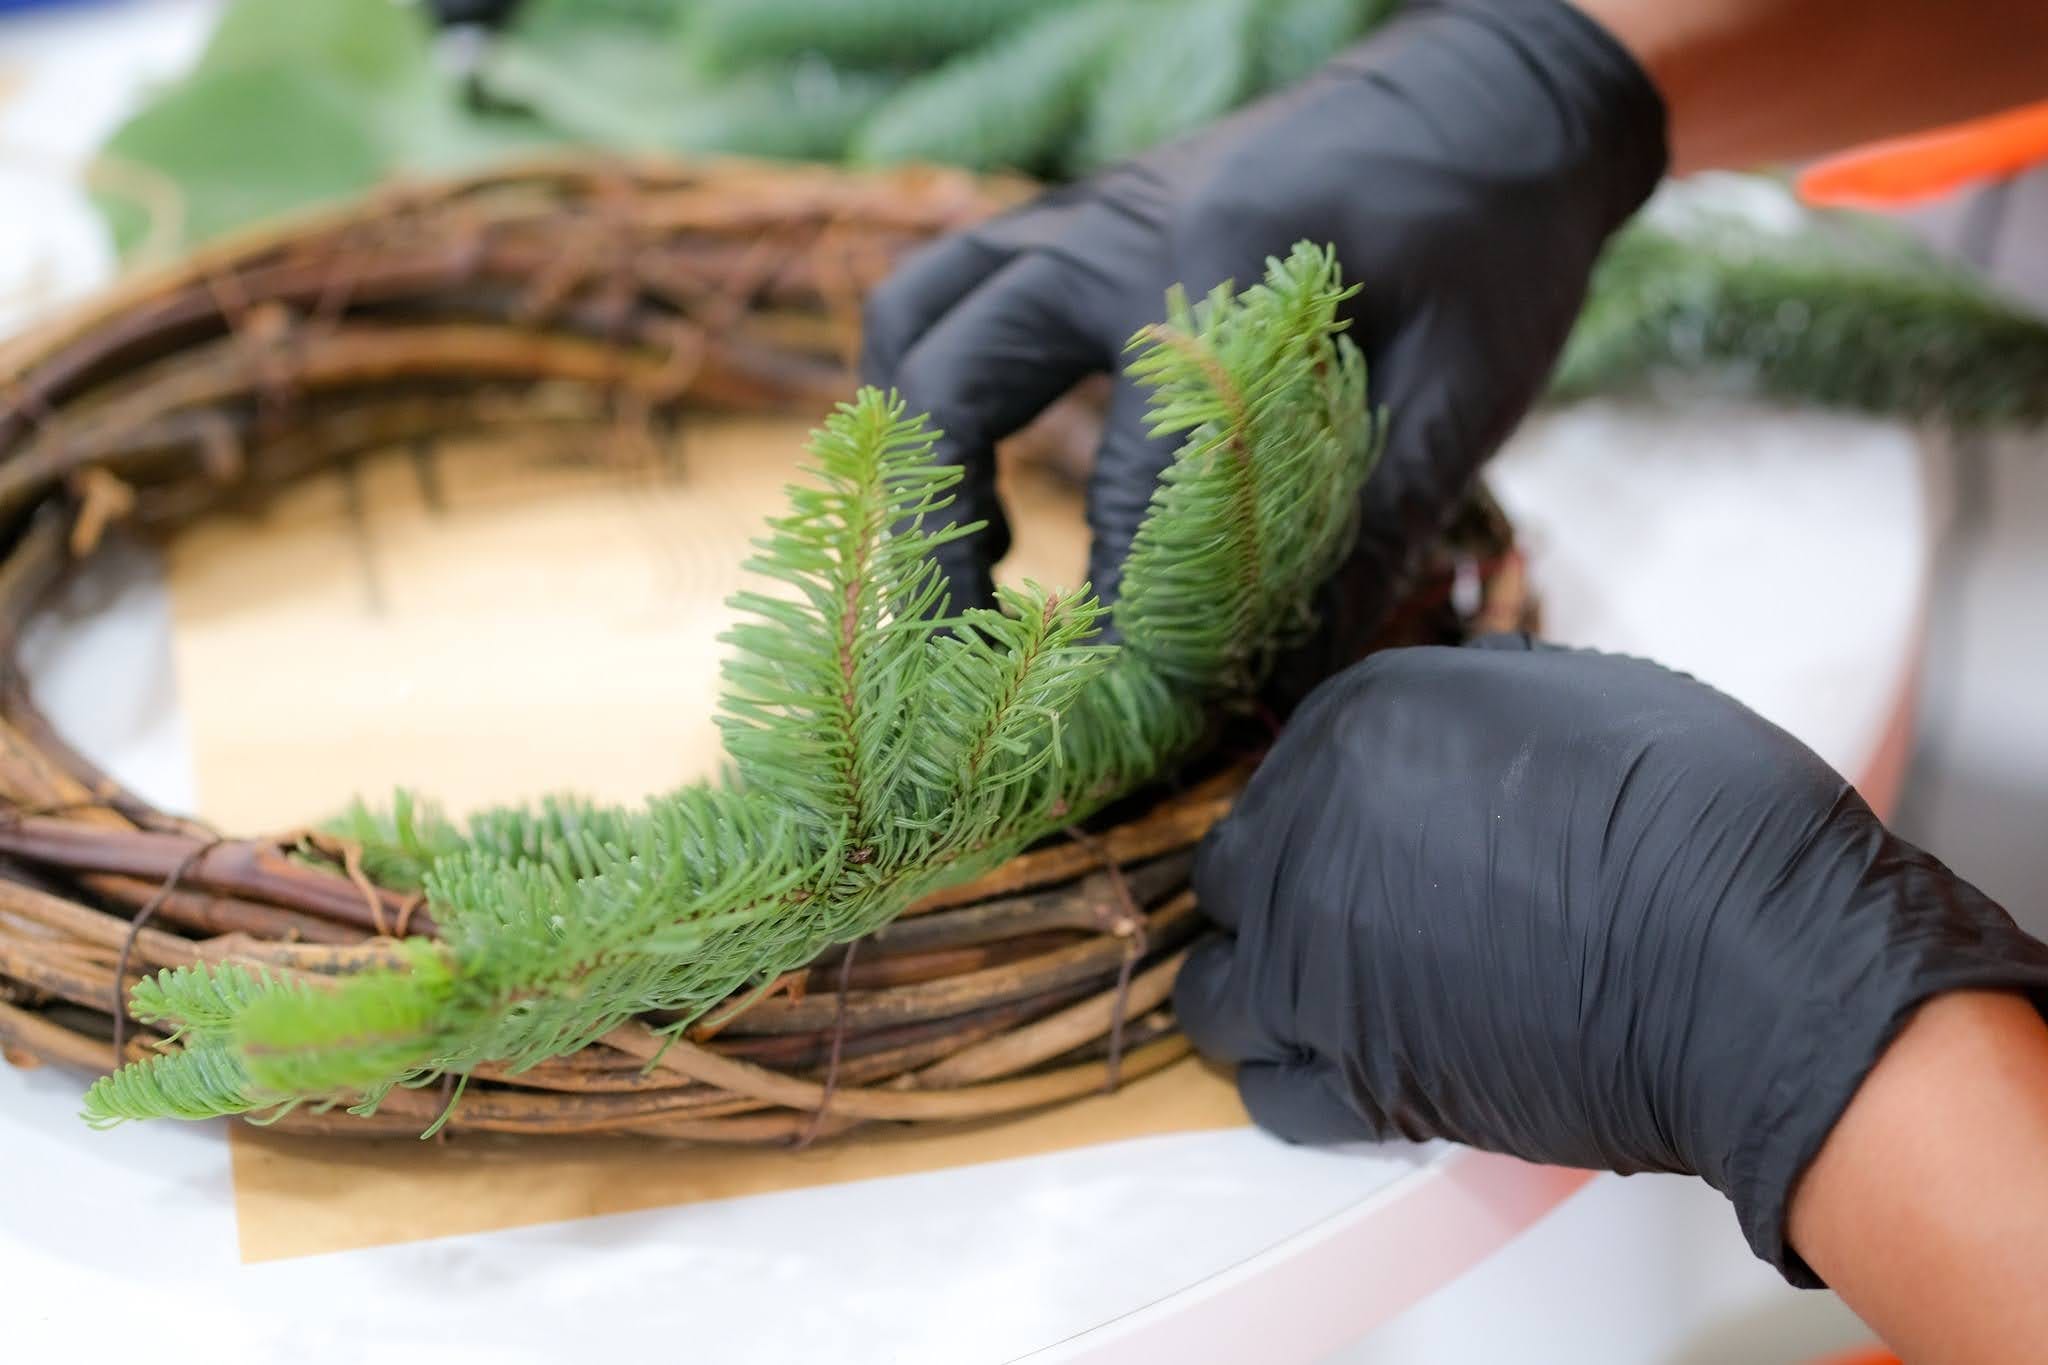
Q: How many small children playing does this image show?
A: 0